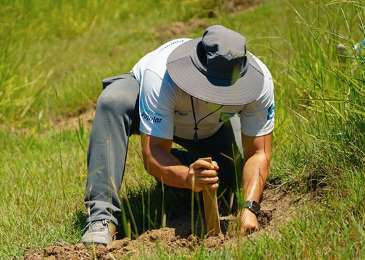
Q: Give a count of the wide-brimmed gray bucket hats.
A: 1